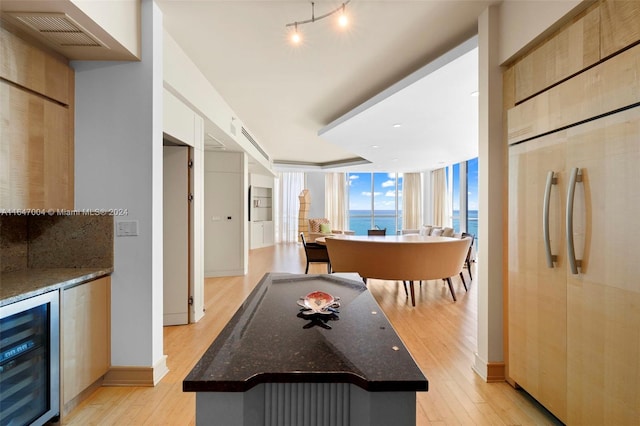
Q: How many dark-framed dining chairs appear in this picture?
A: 3